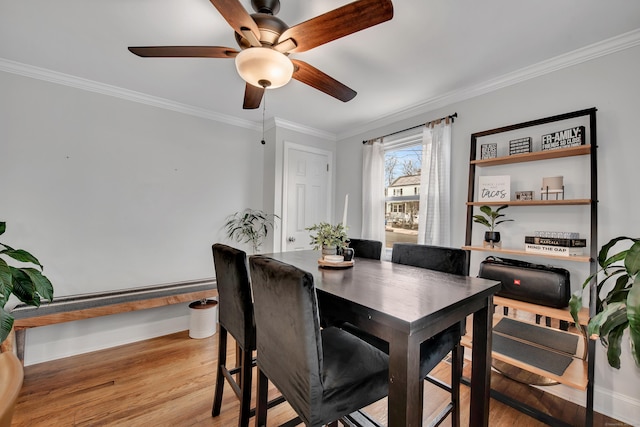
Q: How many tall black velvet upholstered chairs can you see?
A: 4